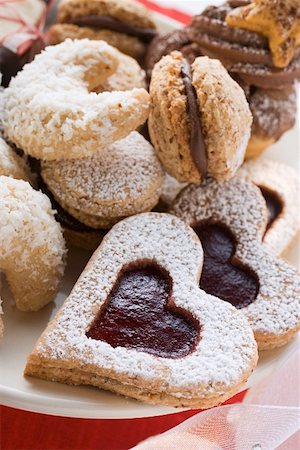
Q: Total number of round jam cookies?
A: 0